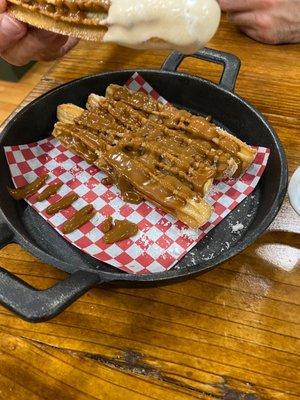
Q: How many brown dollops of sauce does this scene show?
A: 5